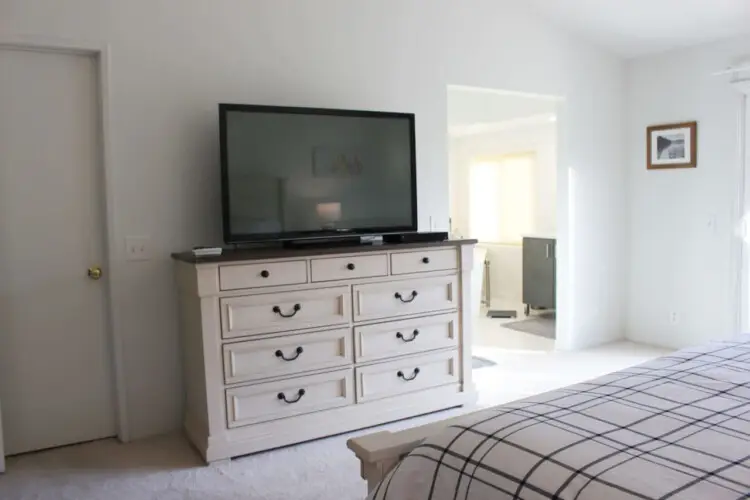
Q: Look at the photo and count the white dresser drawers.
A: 9